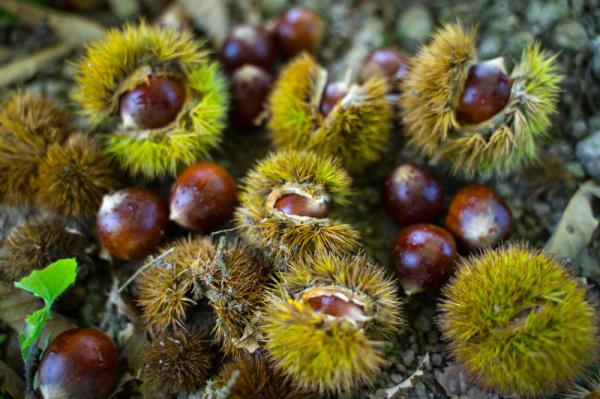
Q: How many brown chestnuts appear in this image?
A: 15